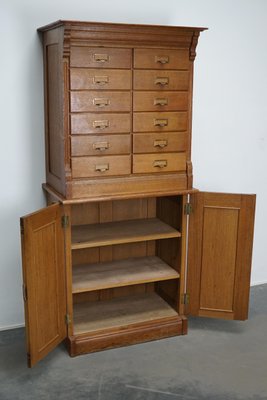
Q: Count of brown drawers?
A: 12